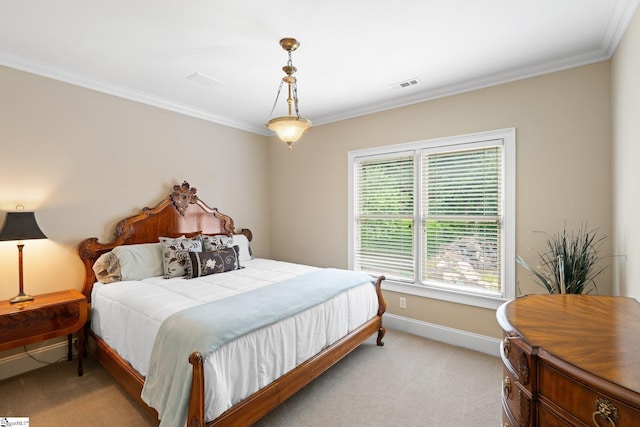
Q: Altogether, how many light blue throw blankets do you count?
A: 1